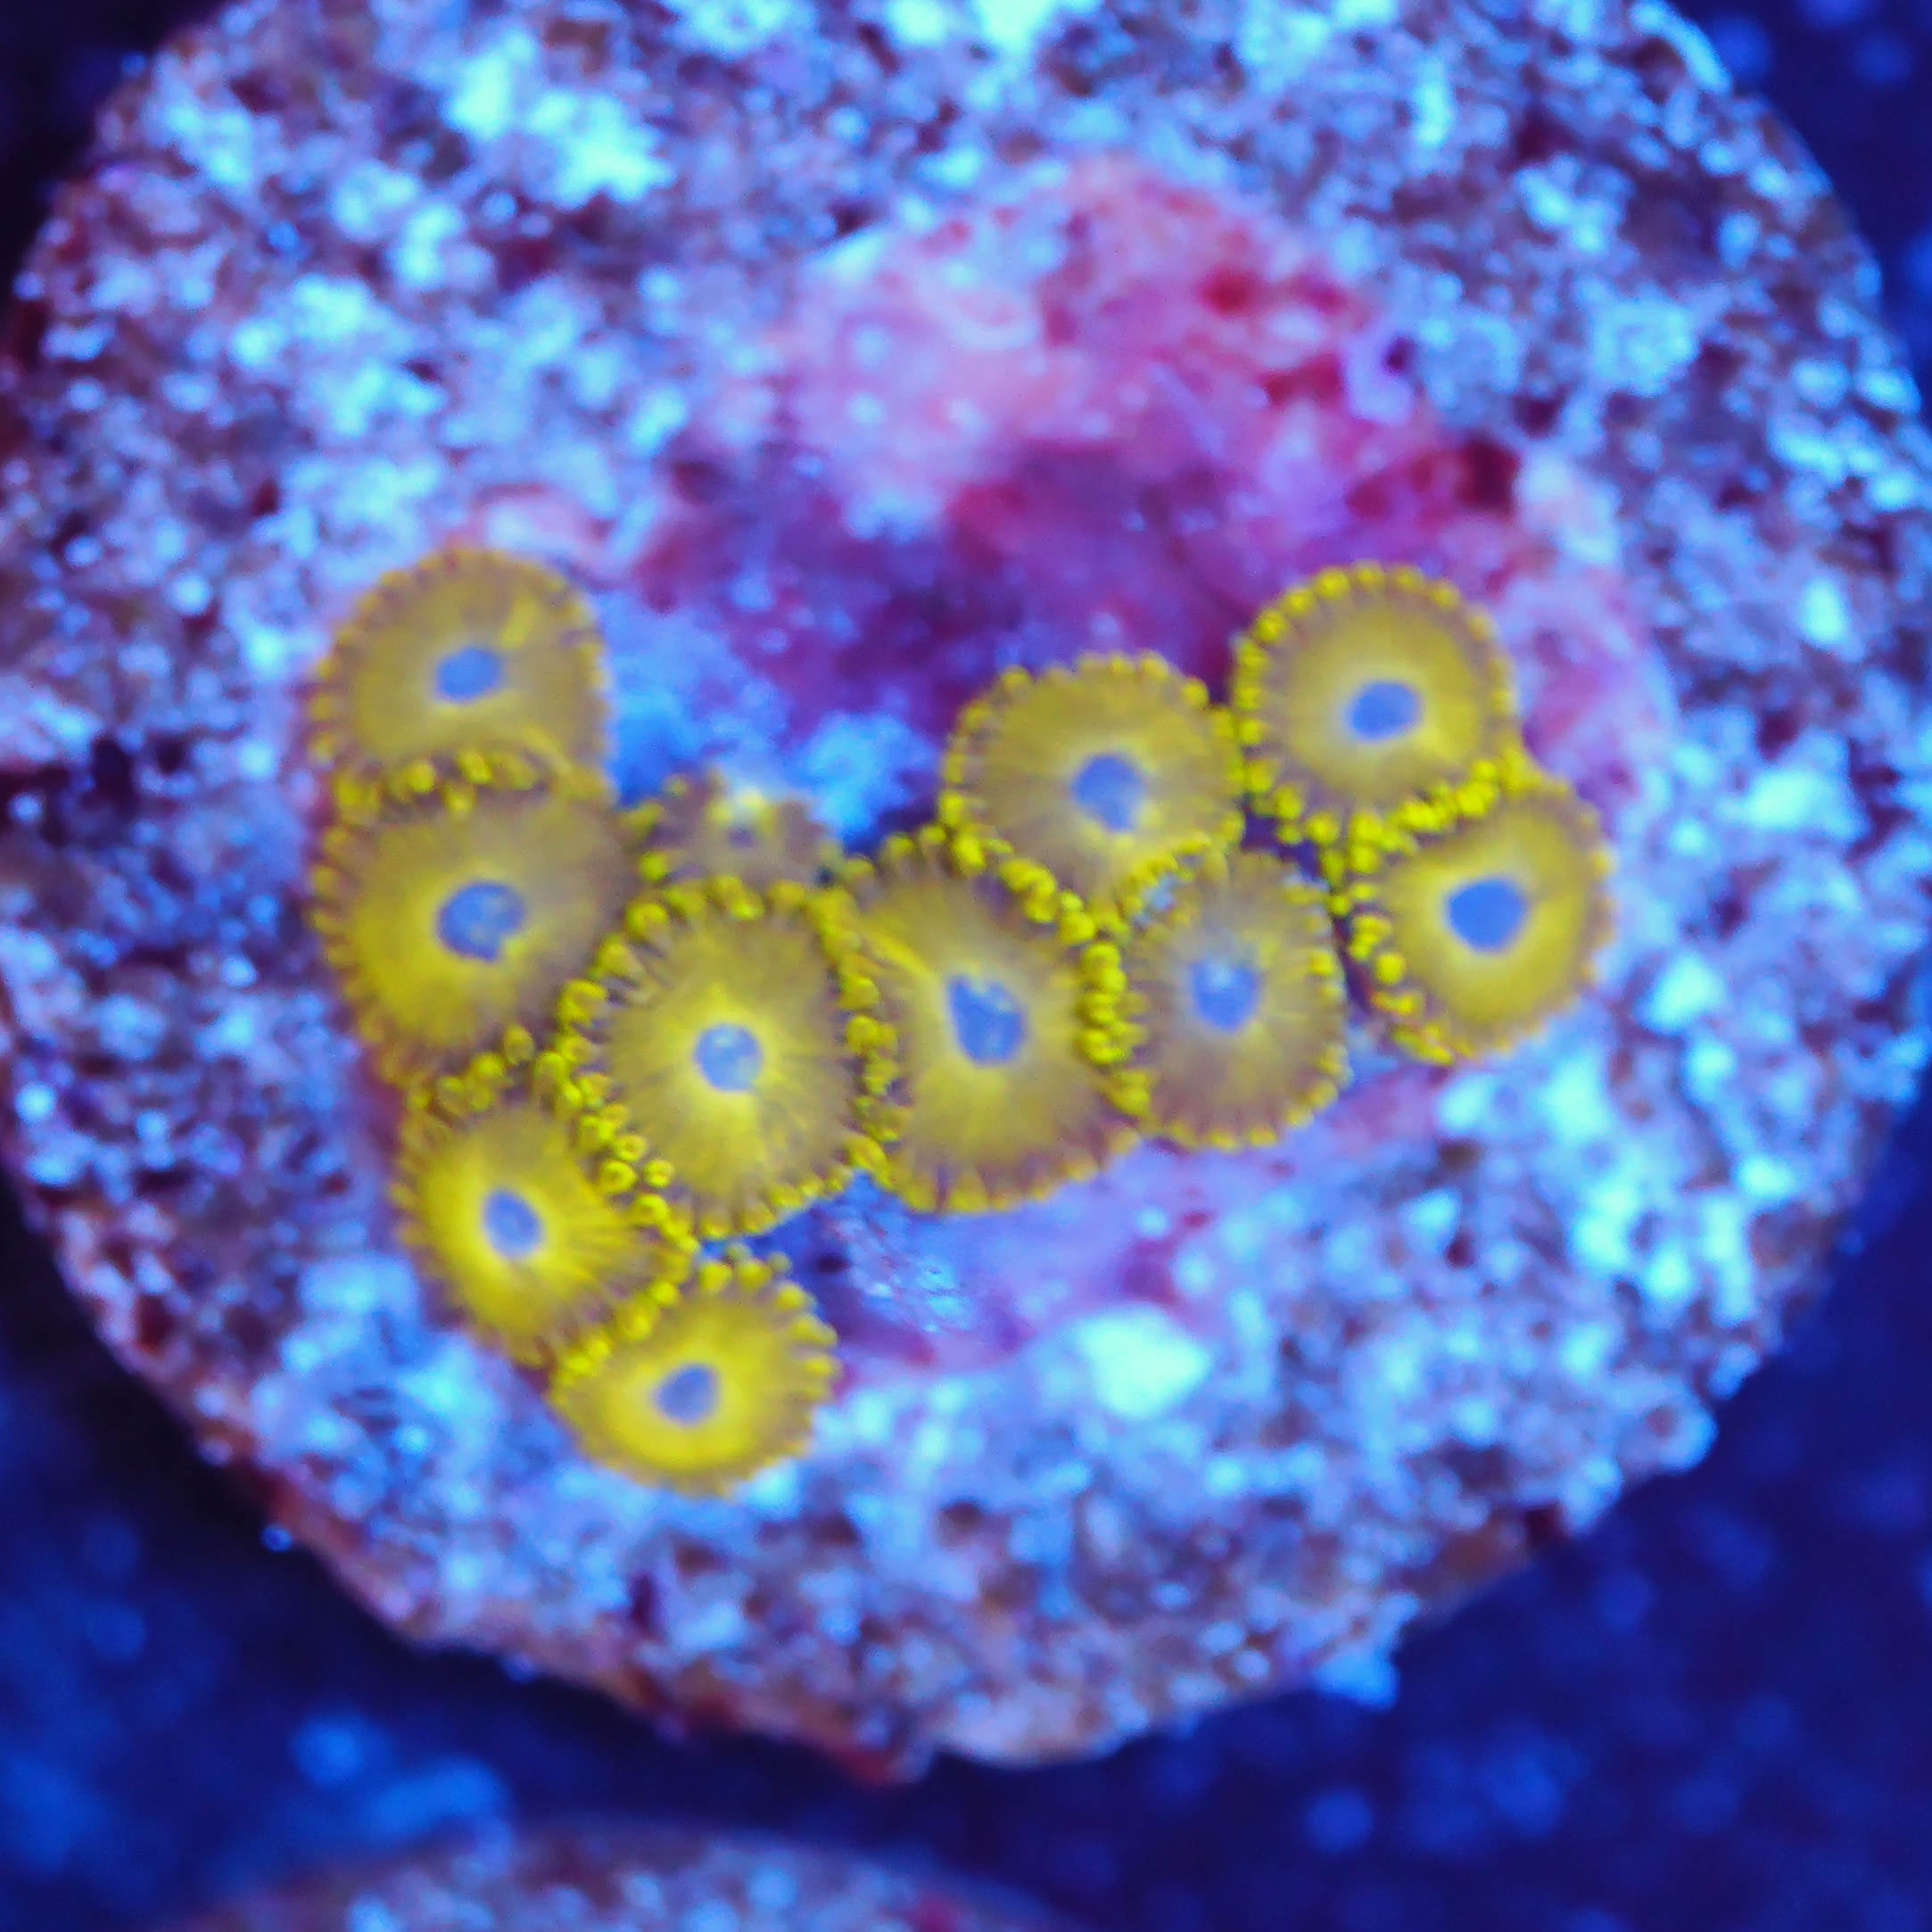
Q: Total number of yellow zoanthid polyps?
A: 11